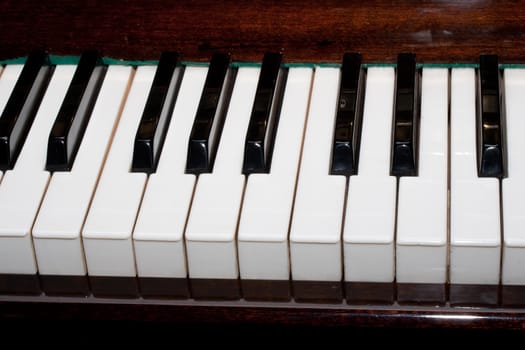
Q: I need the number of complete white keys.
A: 9